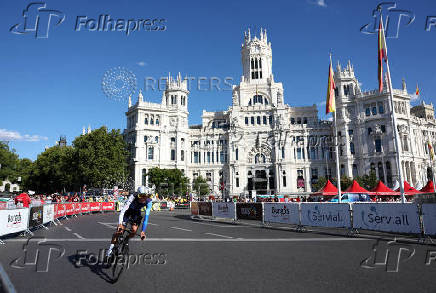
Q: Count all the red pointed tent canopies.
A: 5